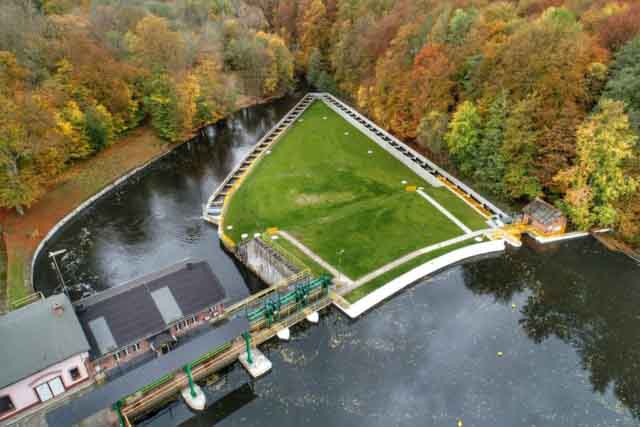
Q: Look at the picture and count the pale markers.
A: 12